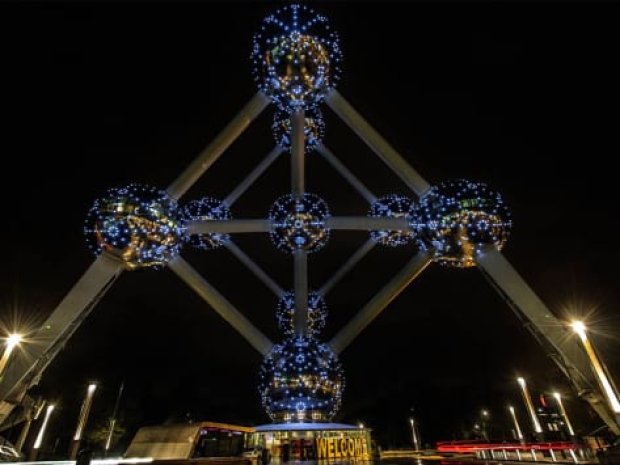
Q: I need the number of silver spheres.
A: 9